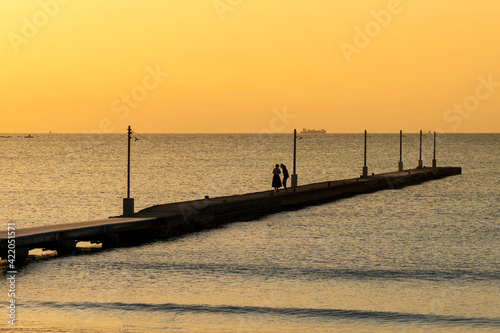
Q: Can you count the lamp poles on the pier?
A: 6